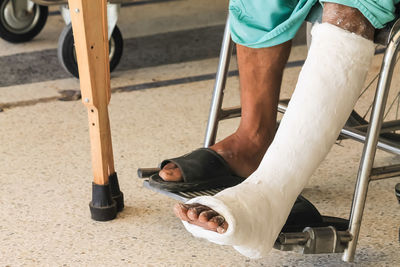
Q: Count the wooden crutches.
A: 2